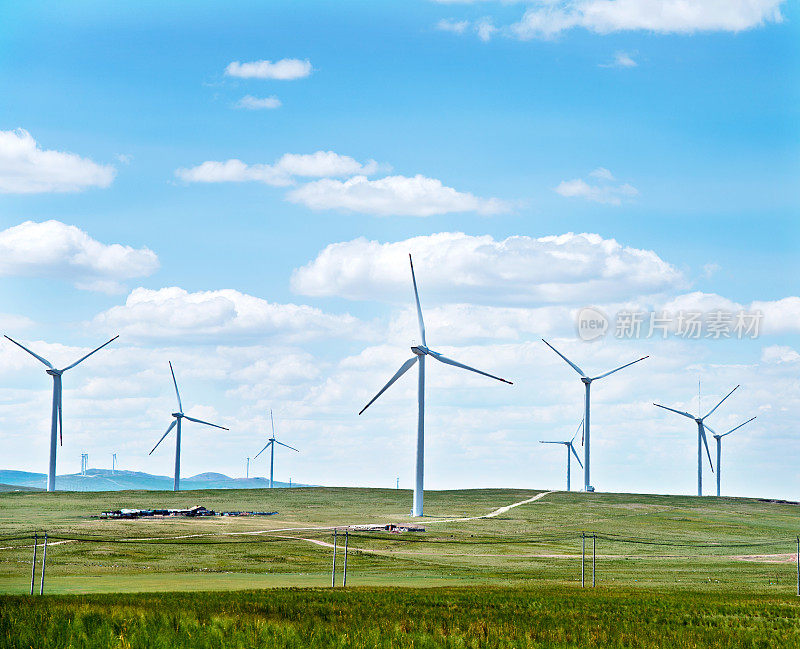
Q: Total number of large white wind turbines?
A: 8